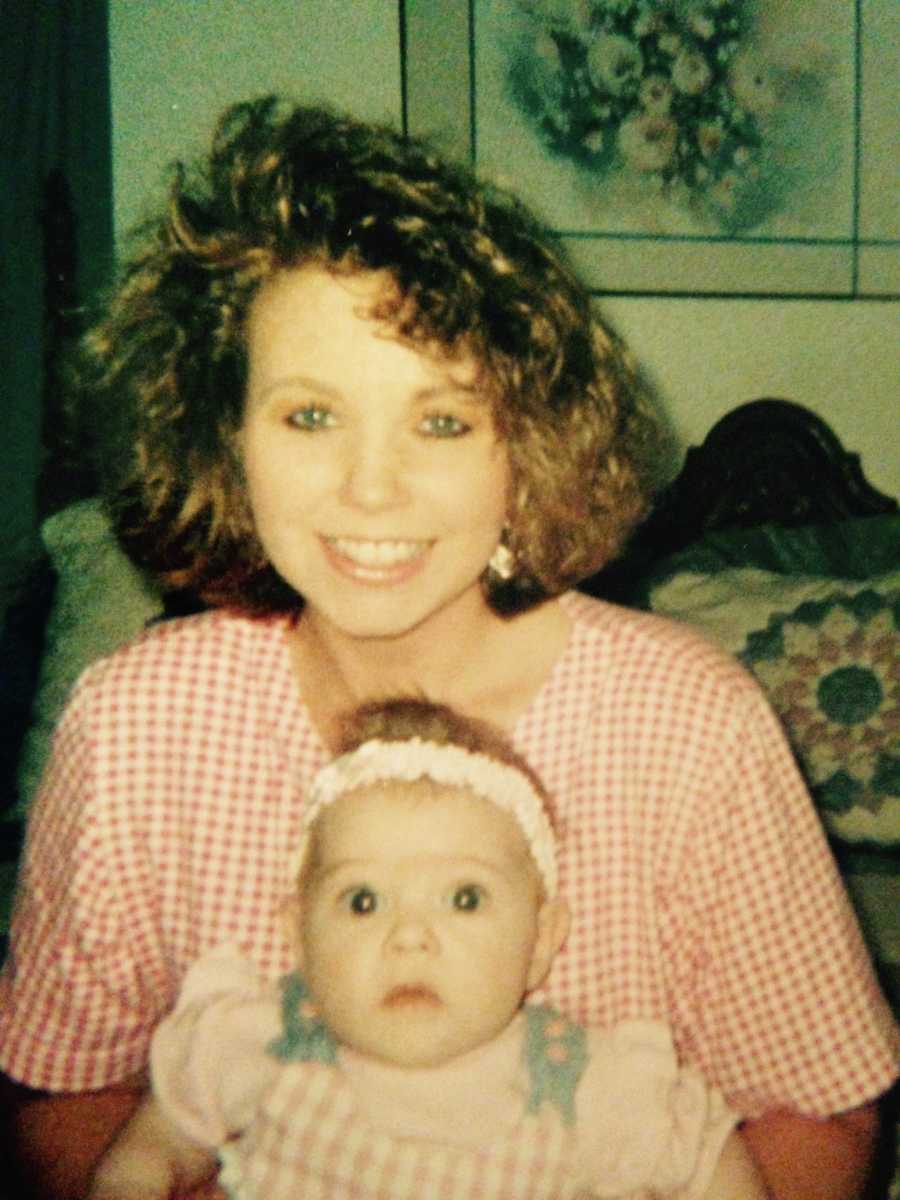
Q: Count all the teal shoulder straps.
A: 2